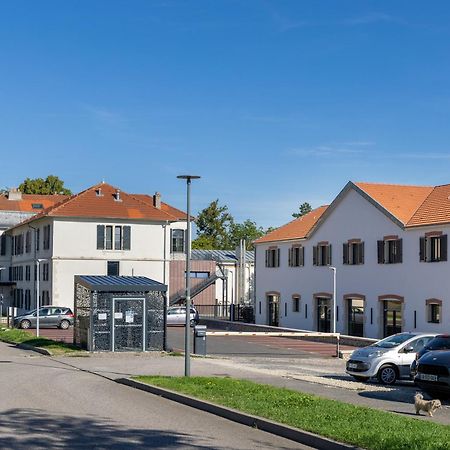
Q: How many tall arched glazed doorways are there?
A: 4